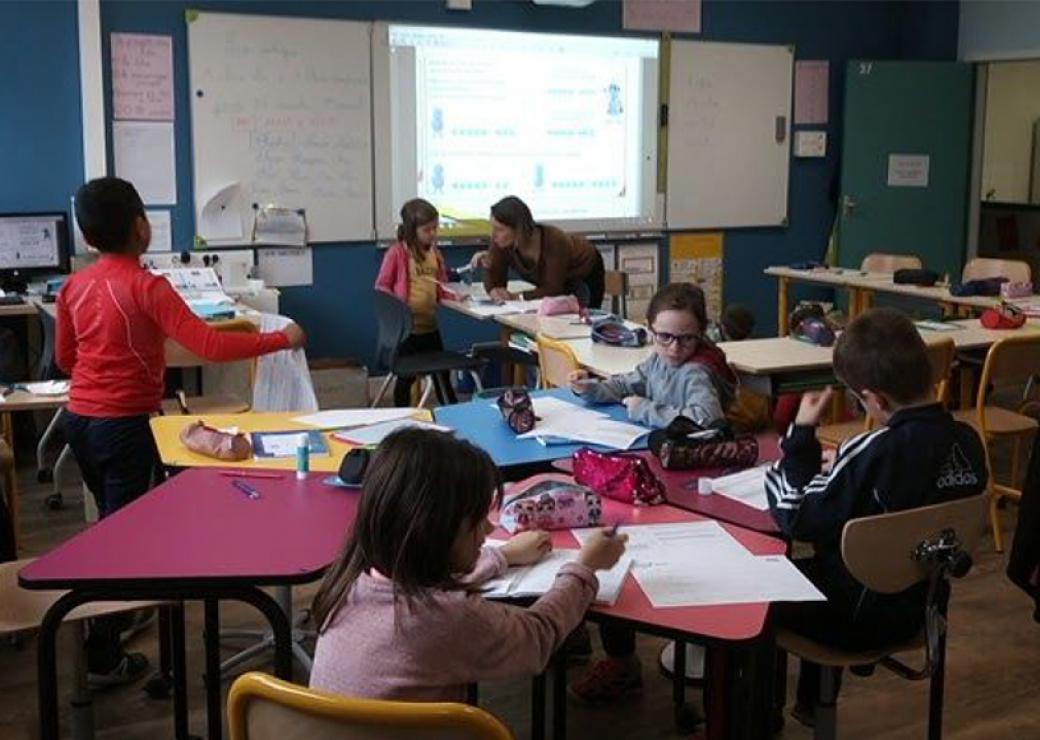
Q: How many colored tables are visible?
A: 5